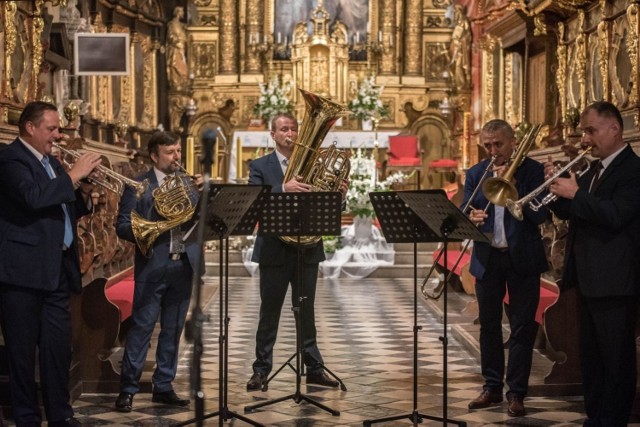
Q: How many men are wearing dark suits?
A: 5